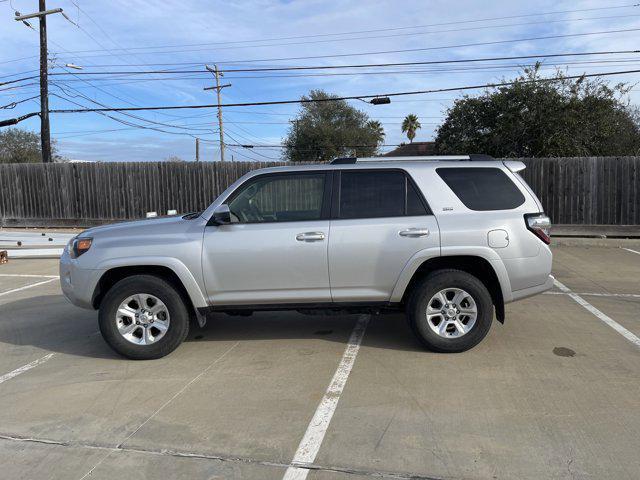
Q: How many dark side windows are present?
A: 3